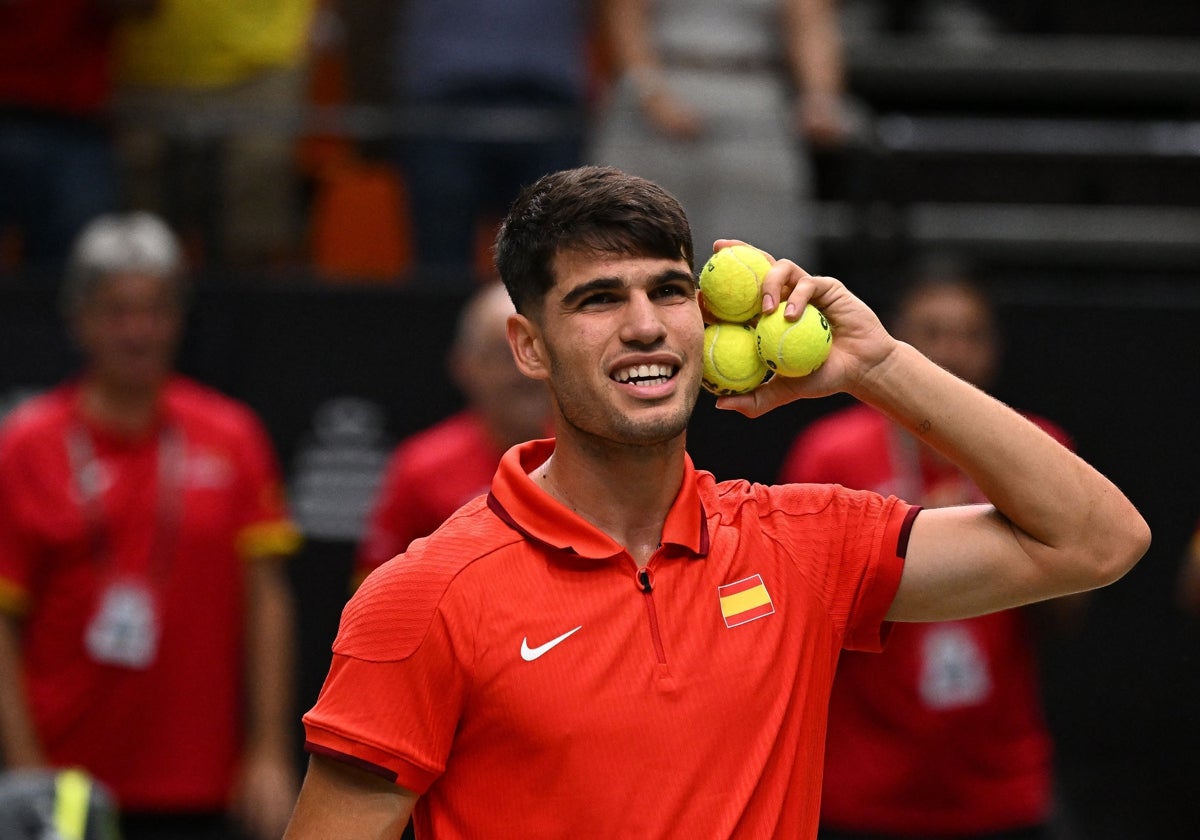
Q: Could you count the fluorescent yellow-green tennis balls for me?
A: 3